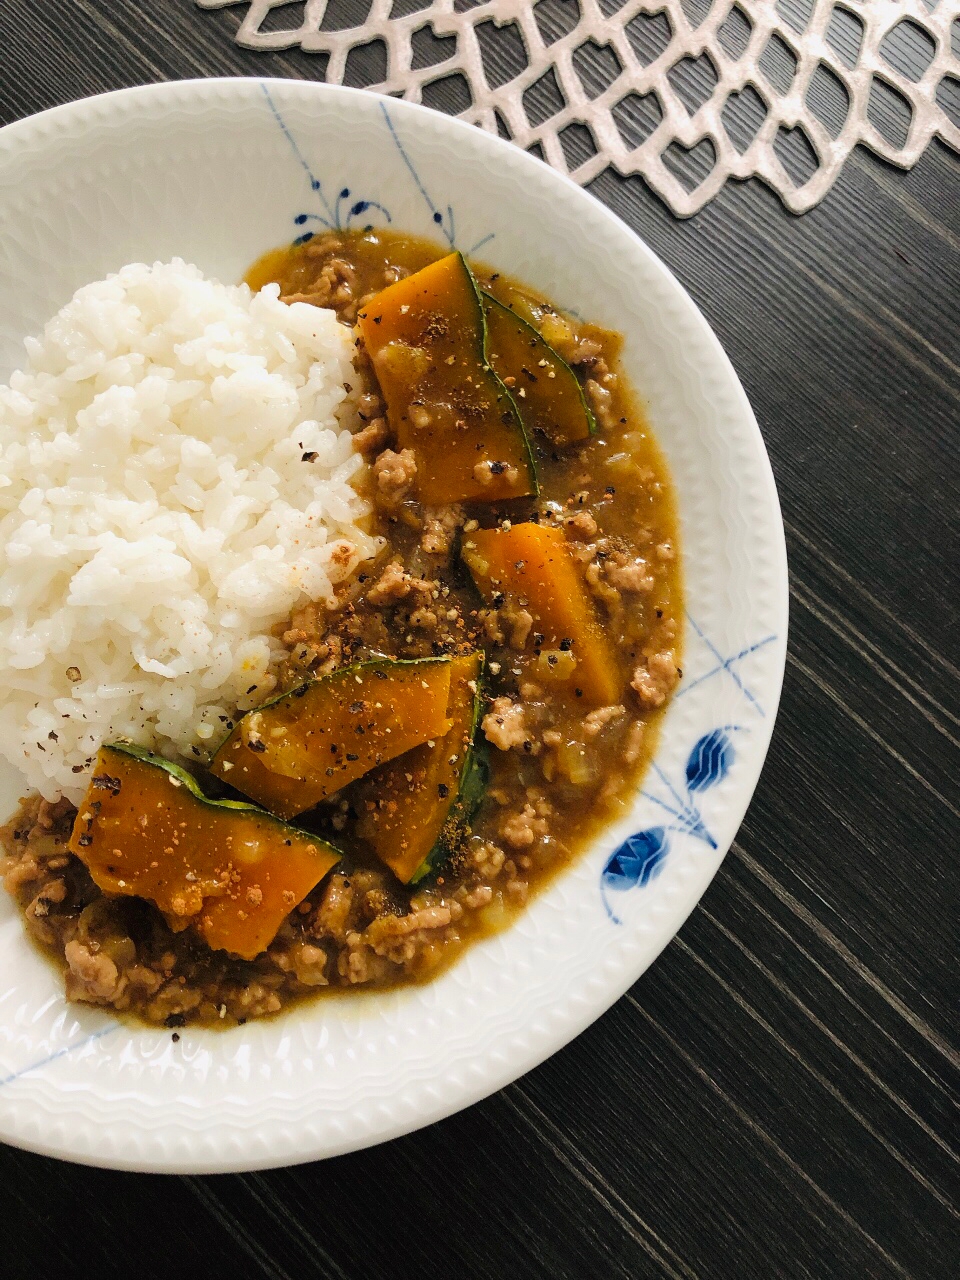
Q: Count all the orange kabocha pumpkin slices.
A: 6